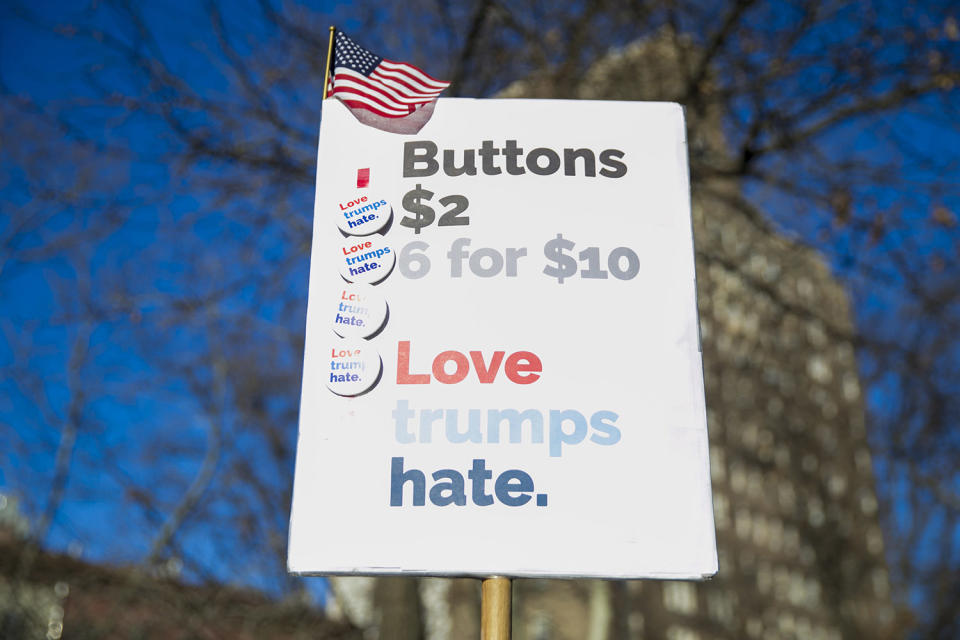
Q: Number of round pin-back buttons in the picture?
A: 4